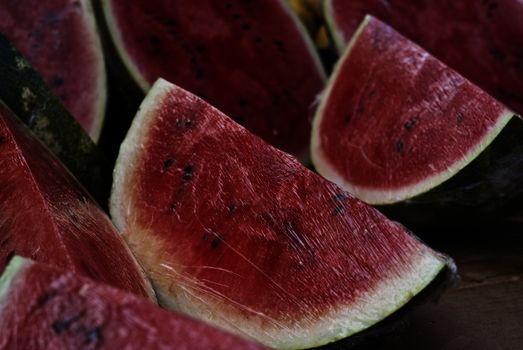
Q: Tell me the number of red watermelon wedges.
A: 7